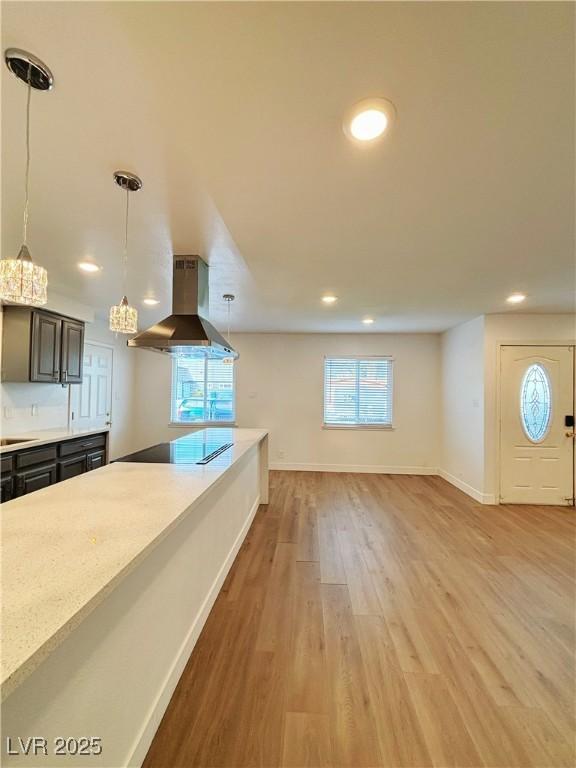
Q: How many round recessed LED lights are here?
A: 6